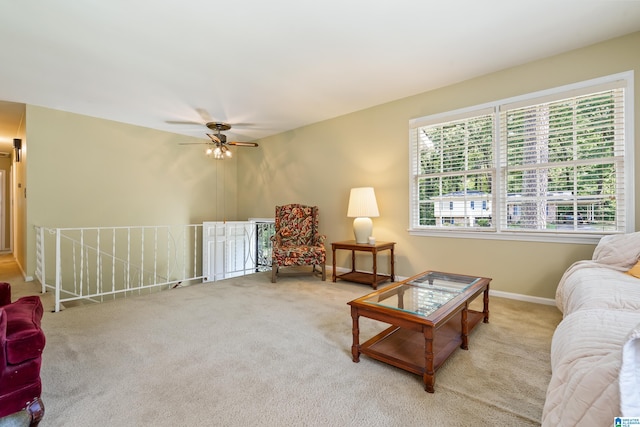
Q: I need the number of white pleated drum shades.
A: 1